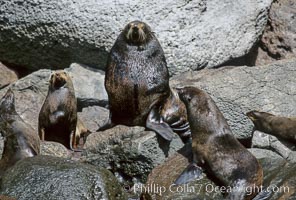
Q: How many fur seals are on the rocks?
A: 5